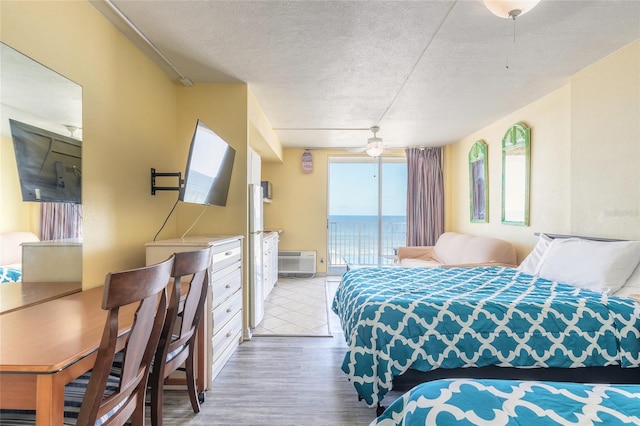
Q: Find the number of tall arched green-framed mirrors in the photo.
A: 2